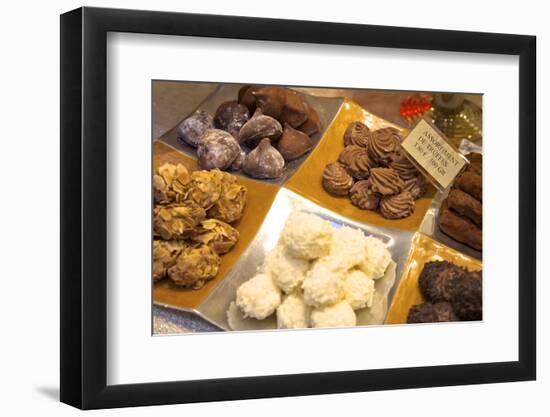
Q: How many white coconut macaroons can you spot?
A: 9